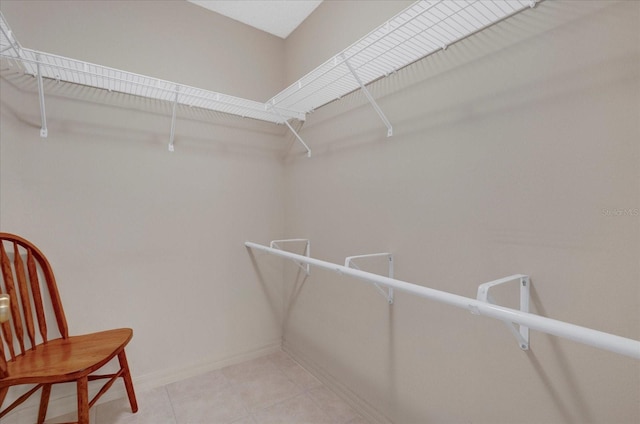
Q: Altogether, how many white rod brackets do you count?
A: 3